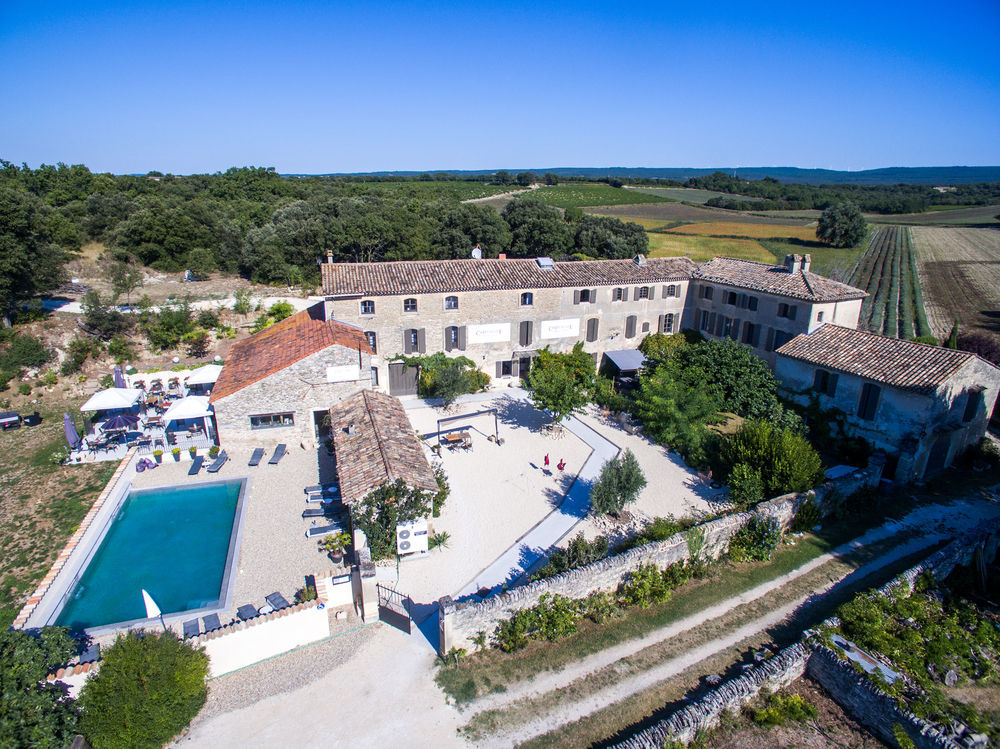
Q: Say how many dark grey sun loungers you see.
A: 13